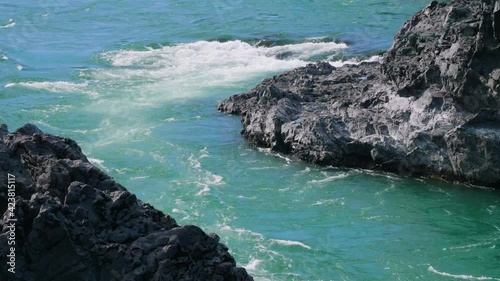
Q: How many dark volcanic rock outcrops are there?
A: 2